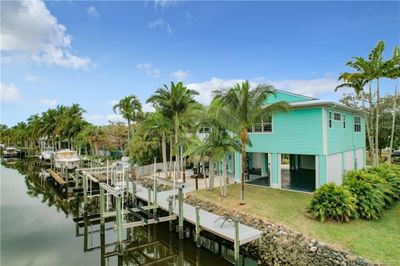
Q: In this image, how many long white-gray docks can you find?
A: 1